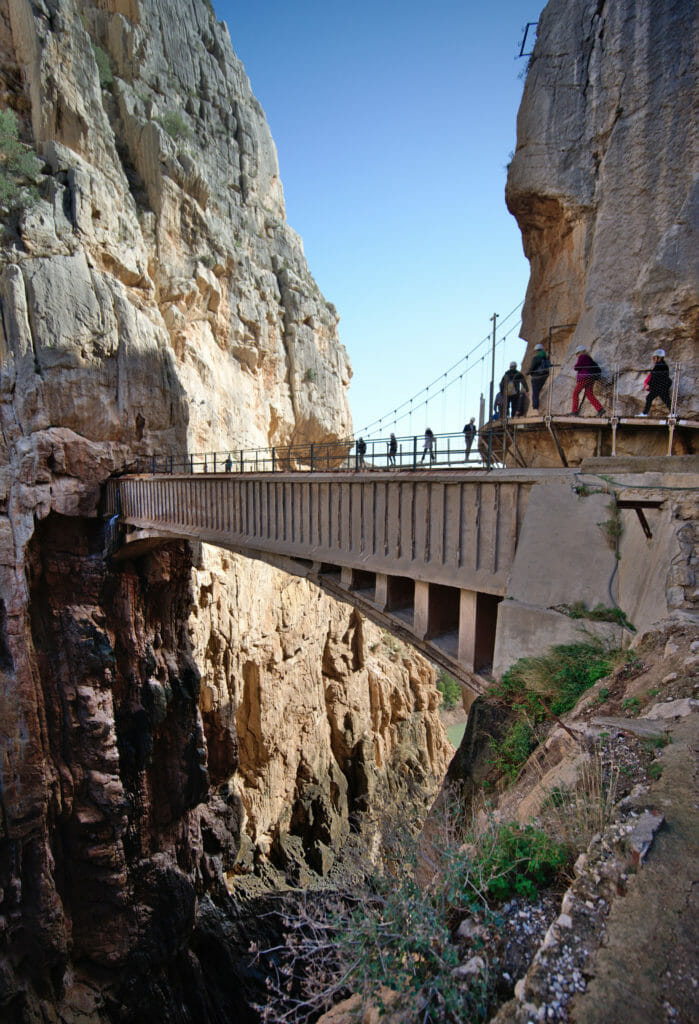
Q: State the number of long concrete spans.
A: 1